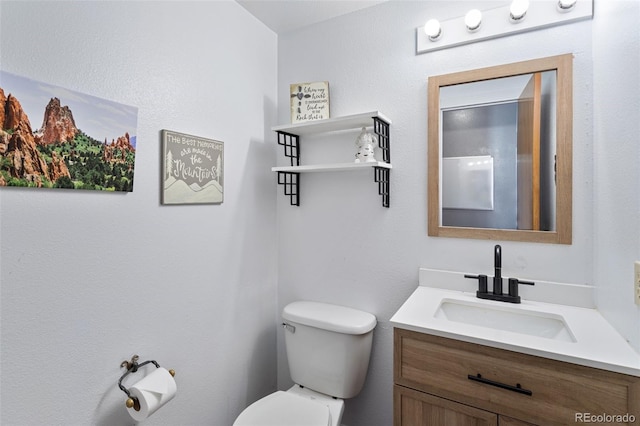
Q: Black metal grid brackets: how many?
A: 4